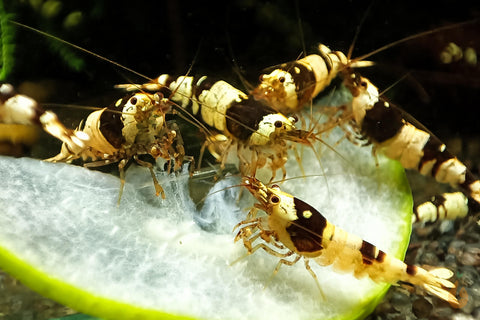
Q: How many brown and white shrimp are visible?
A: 7